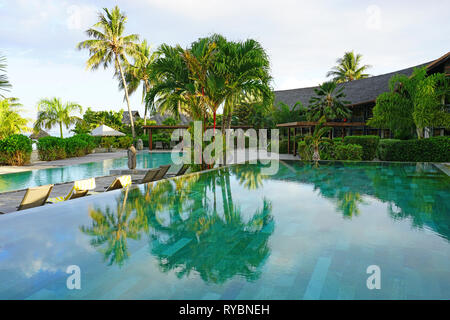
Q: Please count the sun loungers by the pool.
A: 6